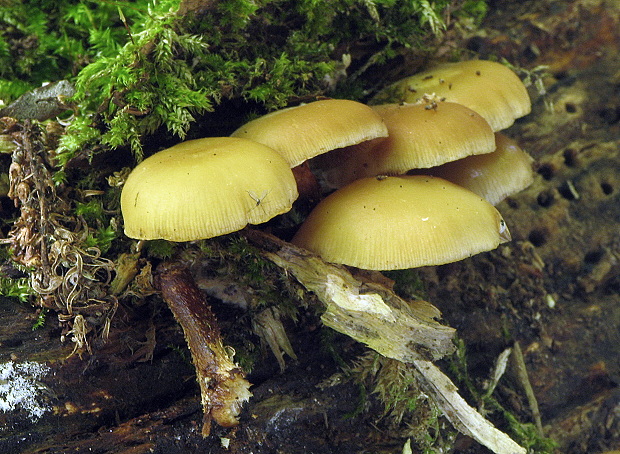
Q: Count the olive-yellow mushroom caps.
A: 6